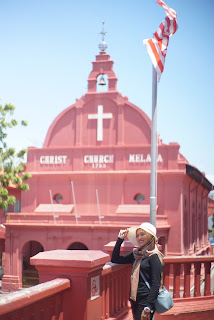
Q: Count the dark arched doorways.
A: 2